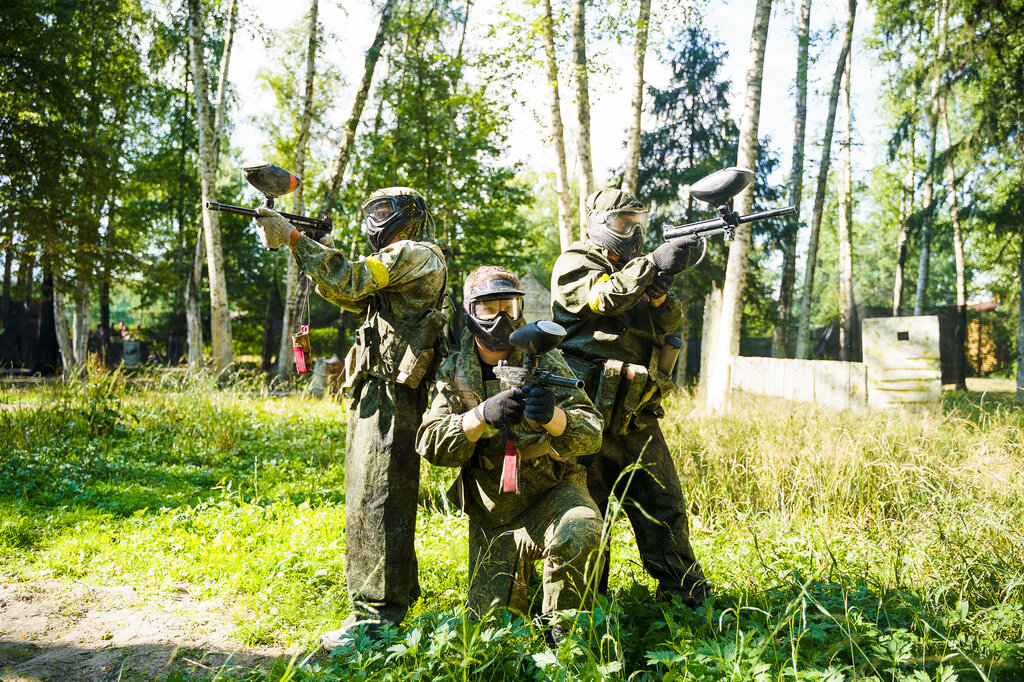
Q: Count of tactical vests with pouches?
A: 2